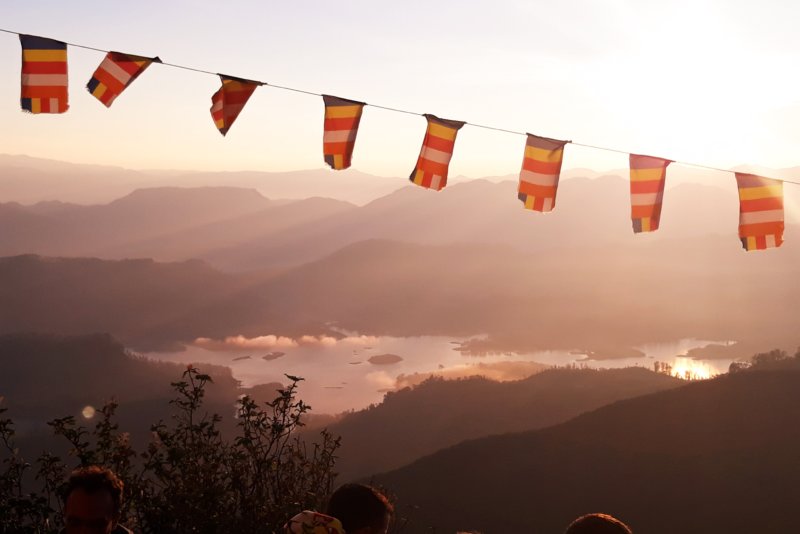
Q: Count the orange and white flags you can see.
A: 8